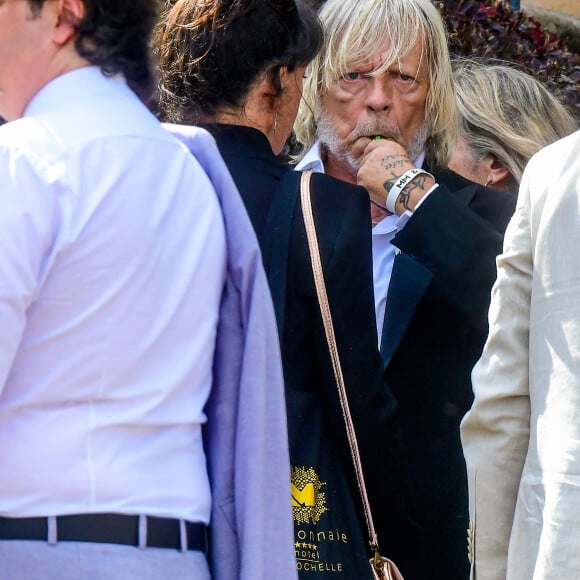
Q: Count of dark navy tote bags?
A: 1